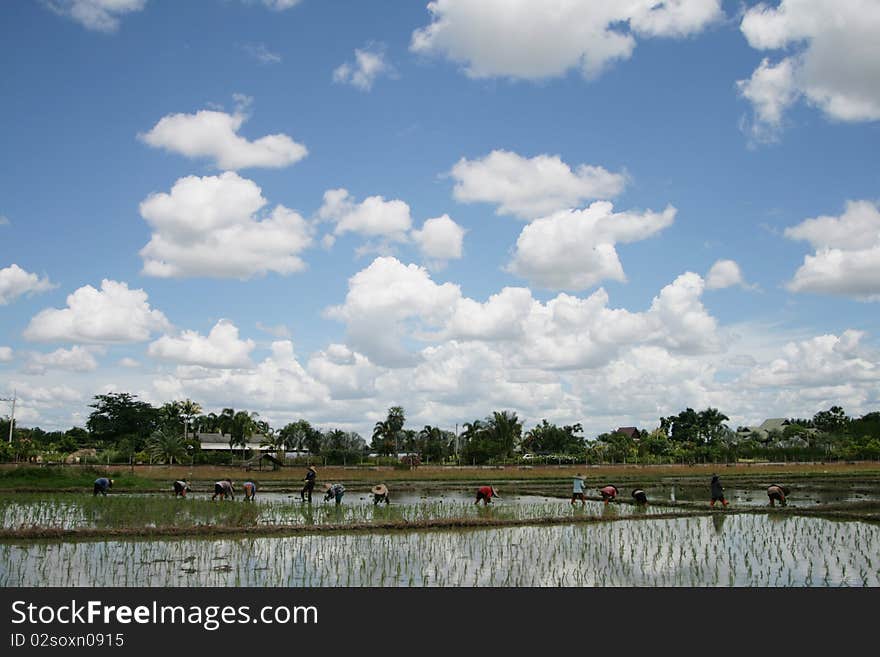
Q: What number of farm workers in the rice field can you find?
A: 13